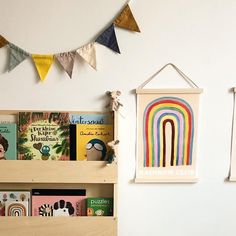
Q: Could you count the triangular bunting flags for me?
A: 7